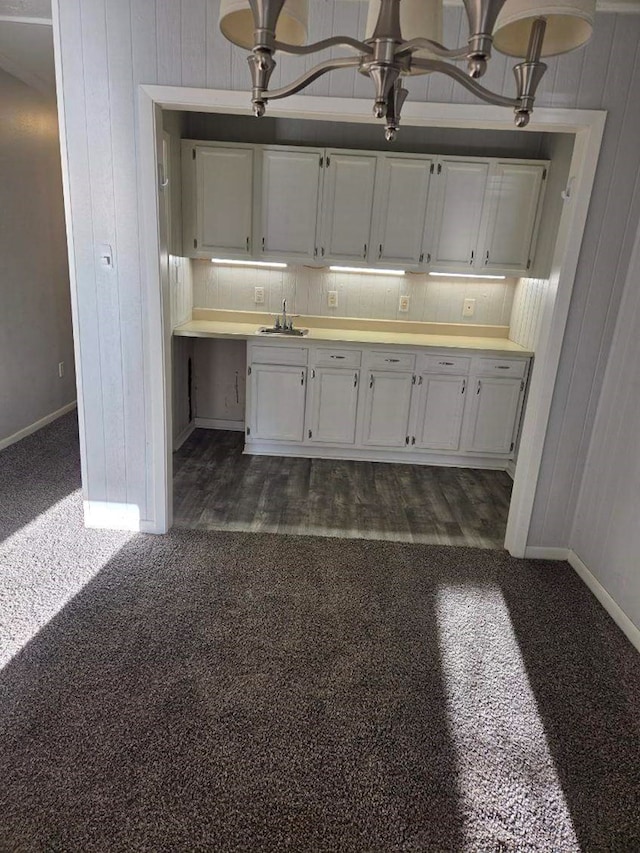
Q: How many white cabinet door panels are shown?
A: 11